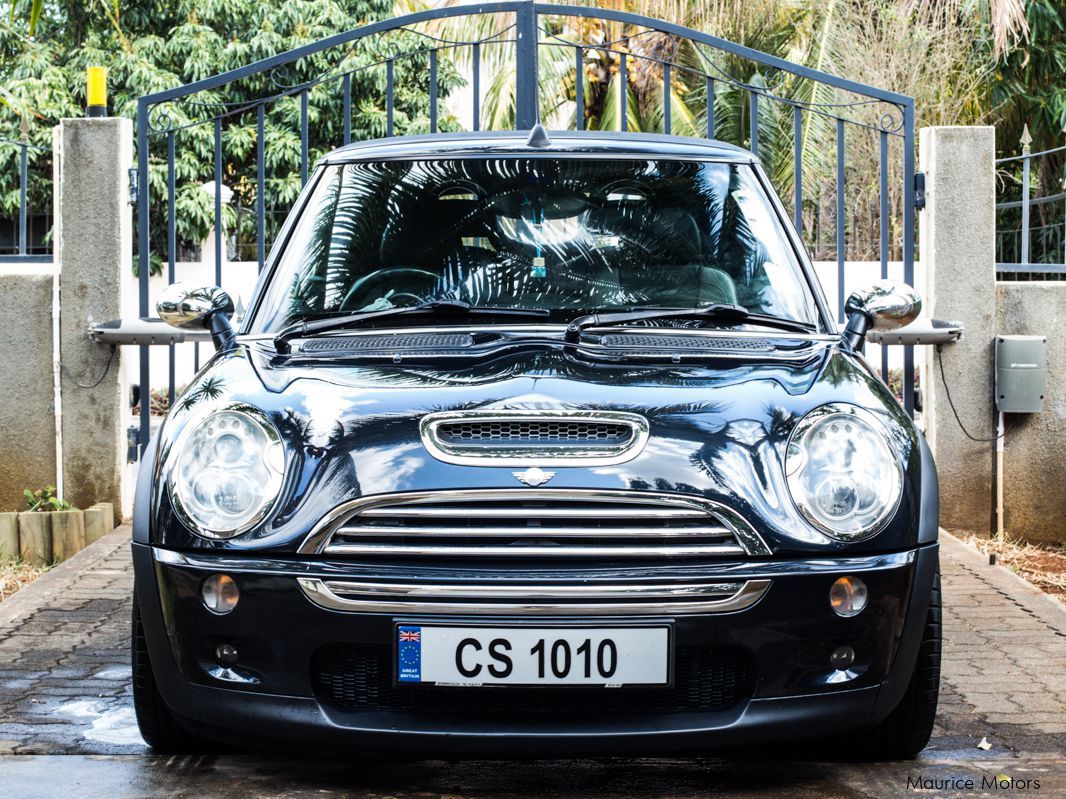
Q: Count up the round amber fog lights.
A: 2